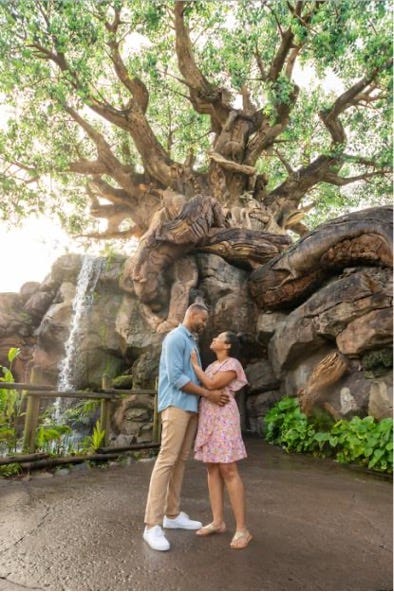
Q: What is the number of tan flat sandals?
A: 2